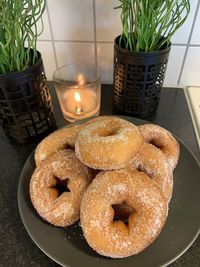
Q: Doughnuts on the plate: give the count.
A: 6